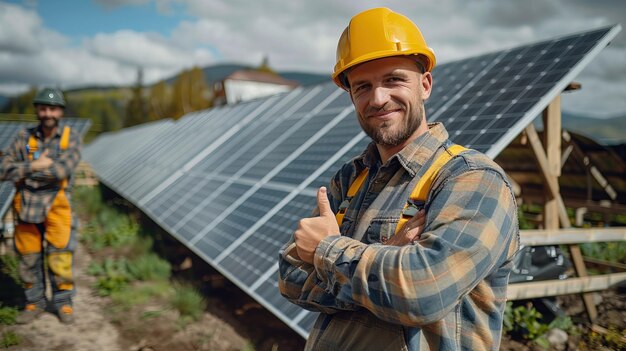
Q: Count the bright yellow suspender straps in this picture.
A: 4